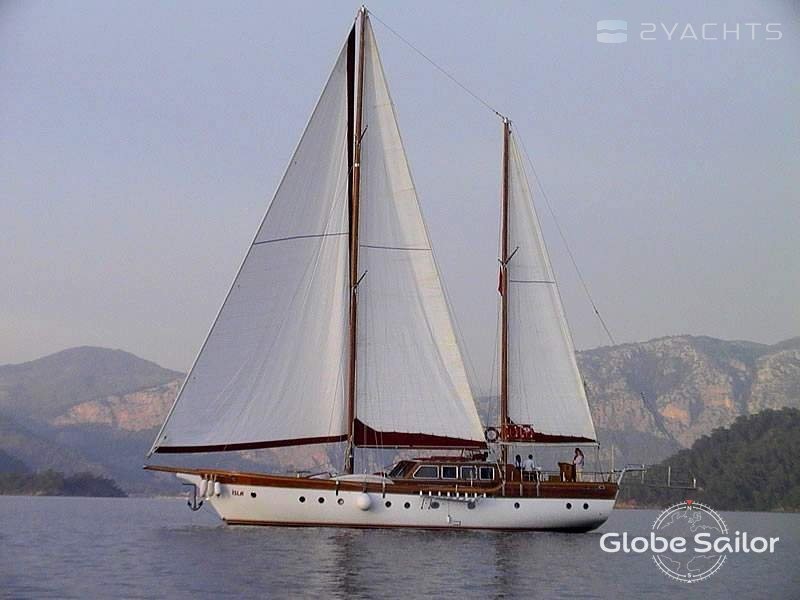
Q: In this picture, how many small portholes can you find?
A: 11